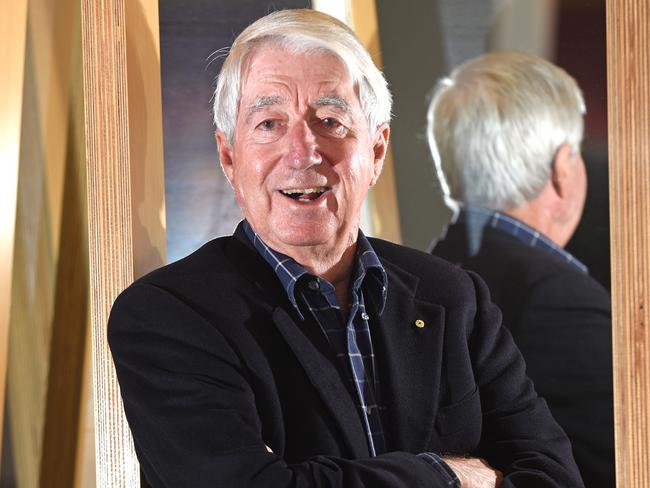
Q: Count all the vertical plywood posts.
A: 2